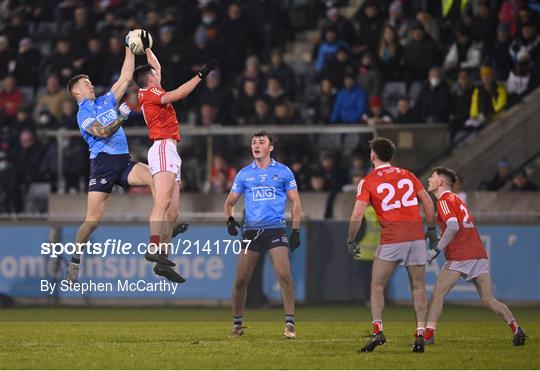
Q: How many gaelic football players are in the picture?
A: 5